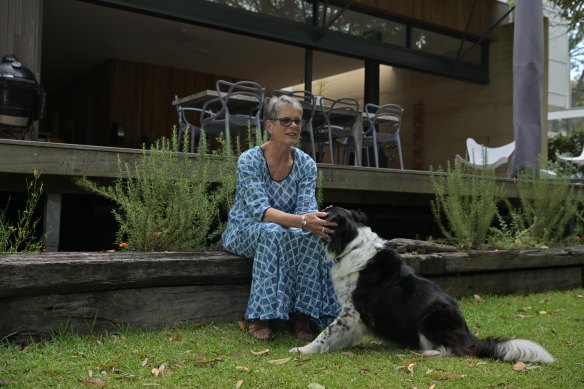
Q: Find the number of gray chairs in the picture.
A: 5